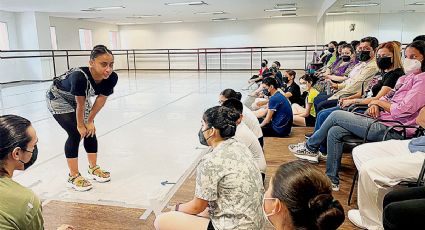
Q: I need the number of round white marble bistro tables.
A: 0